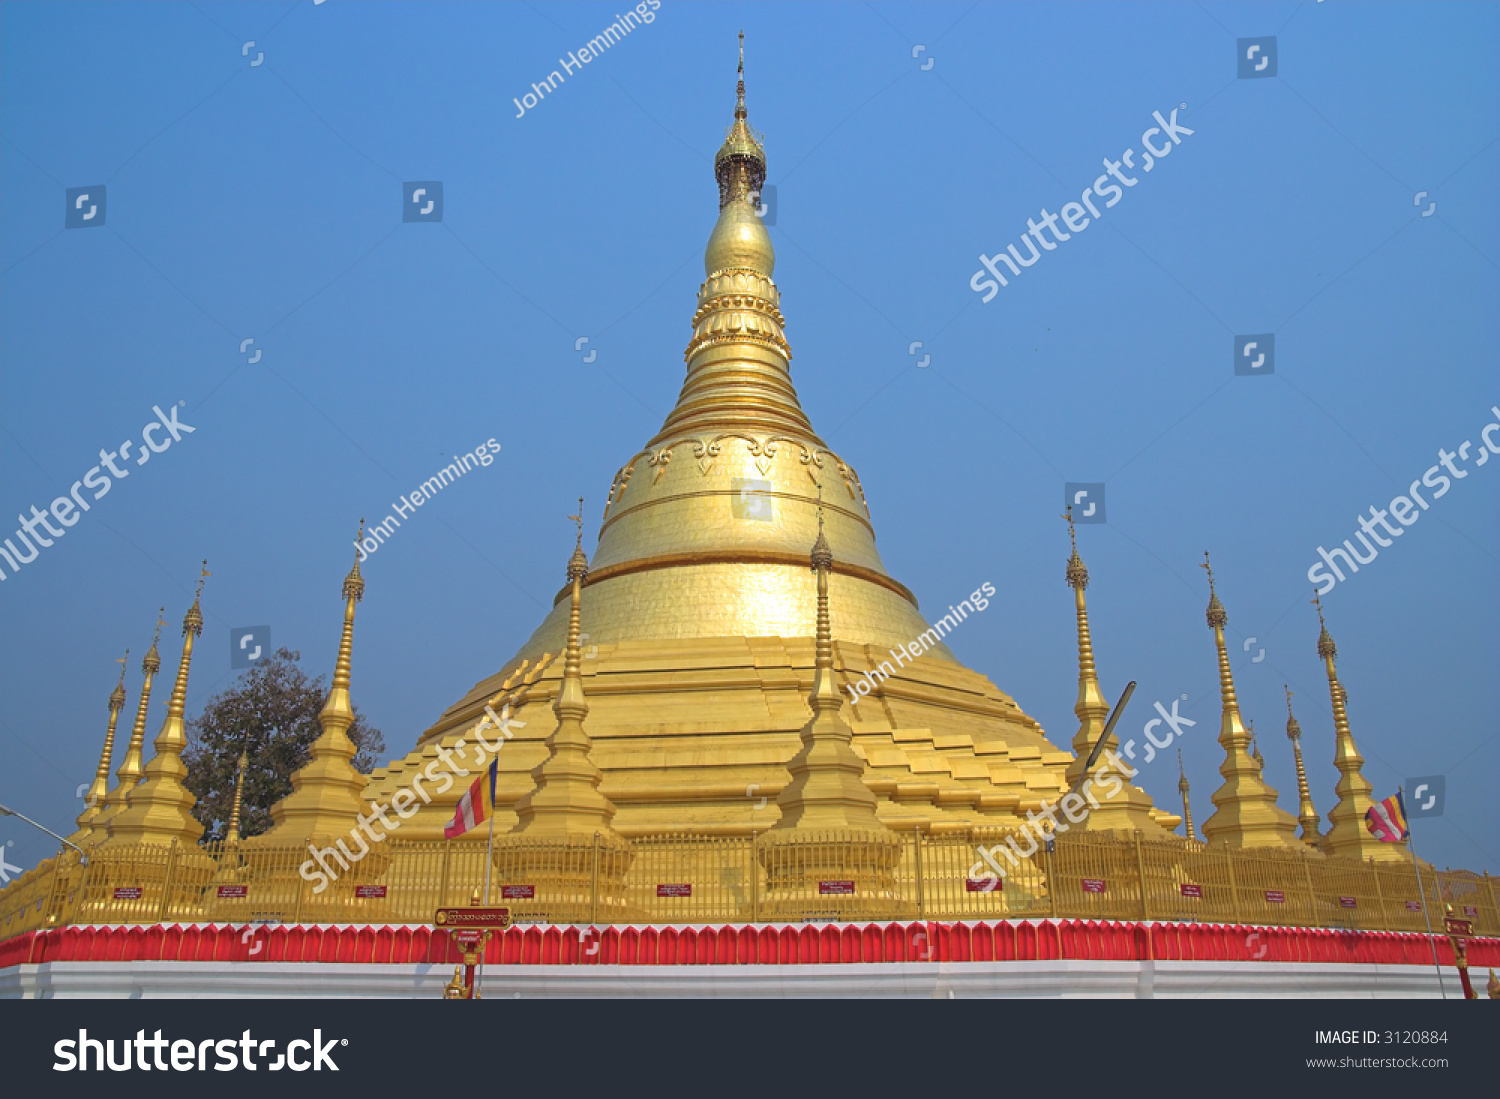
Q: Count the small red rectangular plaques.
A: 13